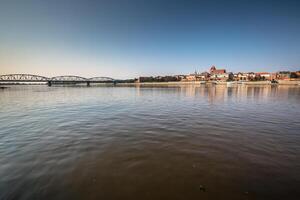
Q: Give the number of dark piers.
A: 3